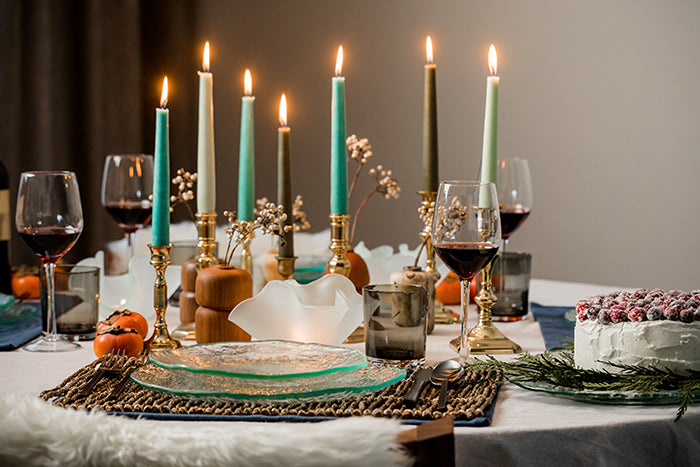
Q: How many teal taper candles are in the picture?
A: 3